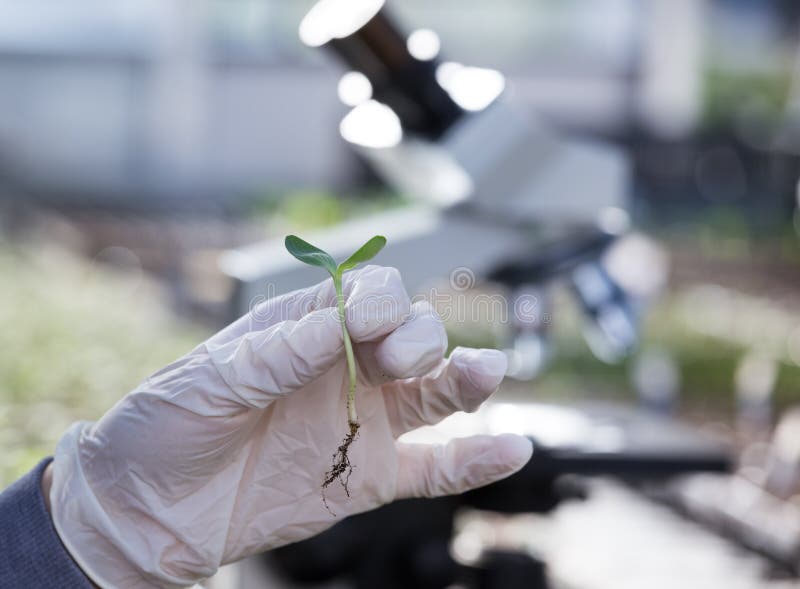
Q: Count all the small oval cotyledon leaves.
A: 2